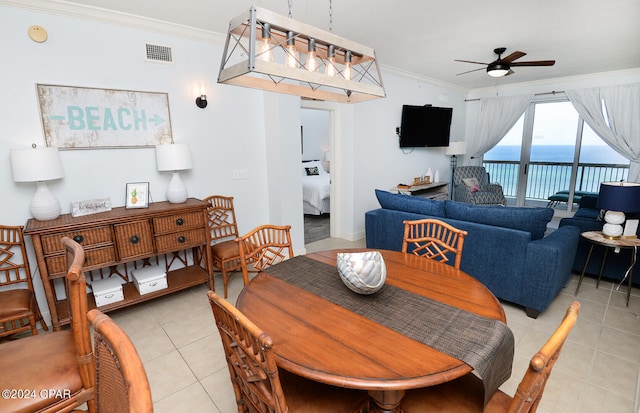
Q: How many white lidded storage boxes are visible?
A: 2